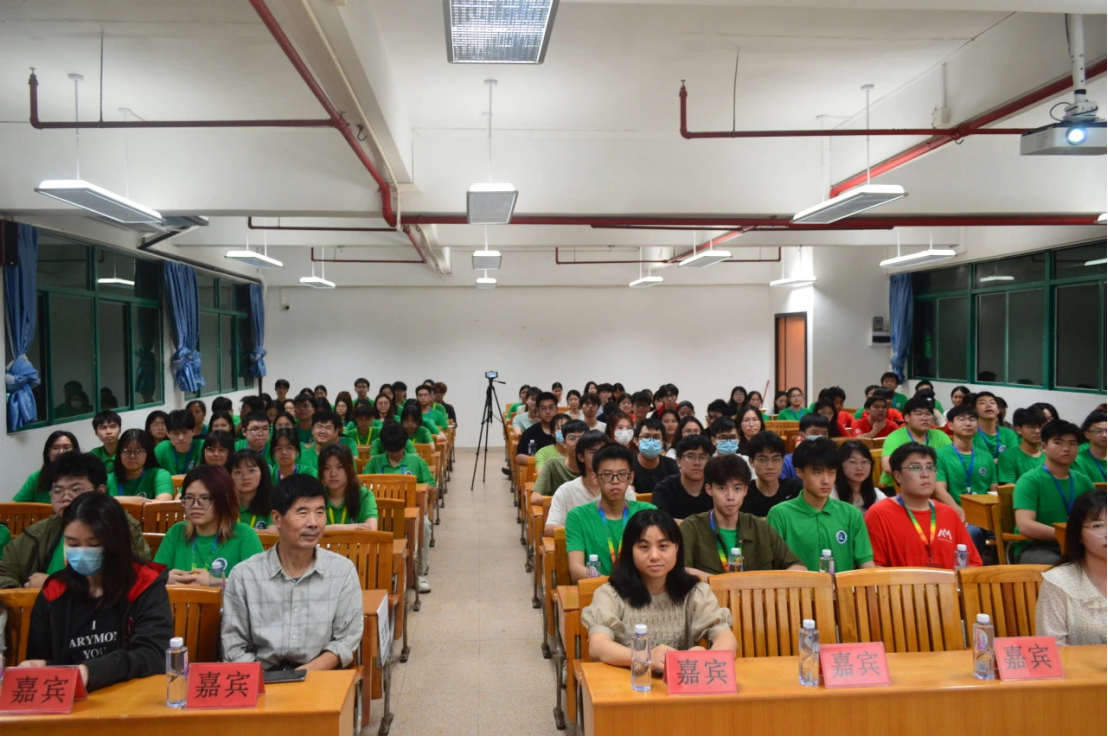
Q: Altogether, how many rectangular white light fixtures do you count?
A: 12